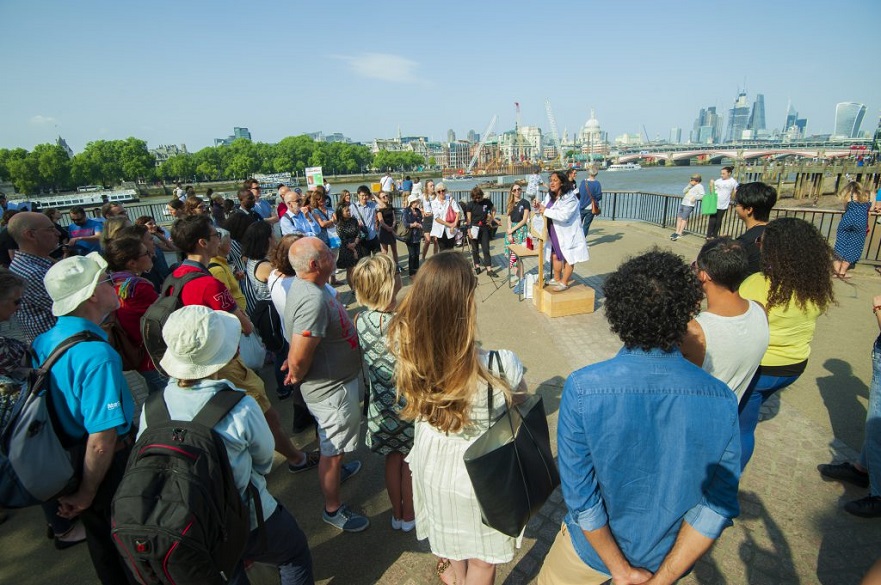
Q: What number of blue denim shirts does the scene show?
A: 1